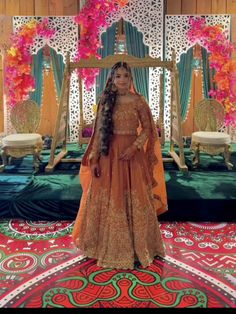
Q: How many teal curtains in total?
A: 6